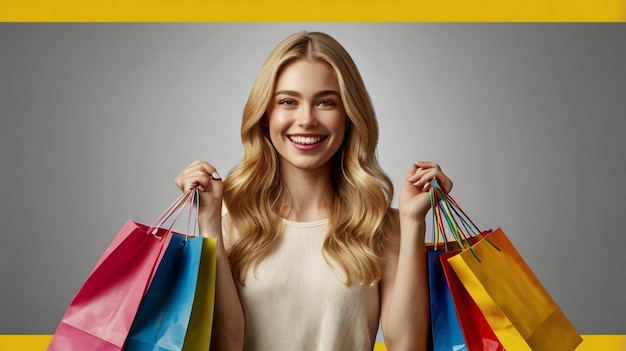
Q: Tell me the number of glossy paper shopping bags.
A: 6